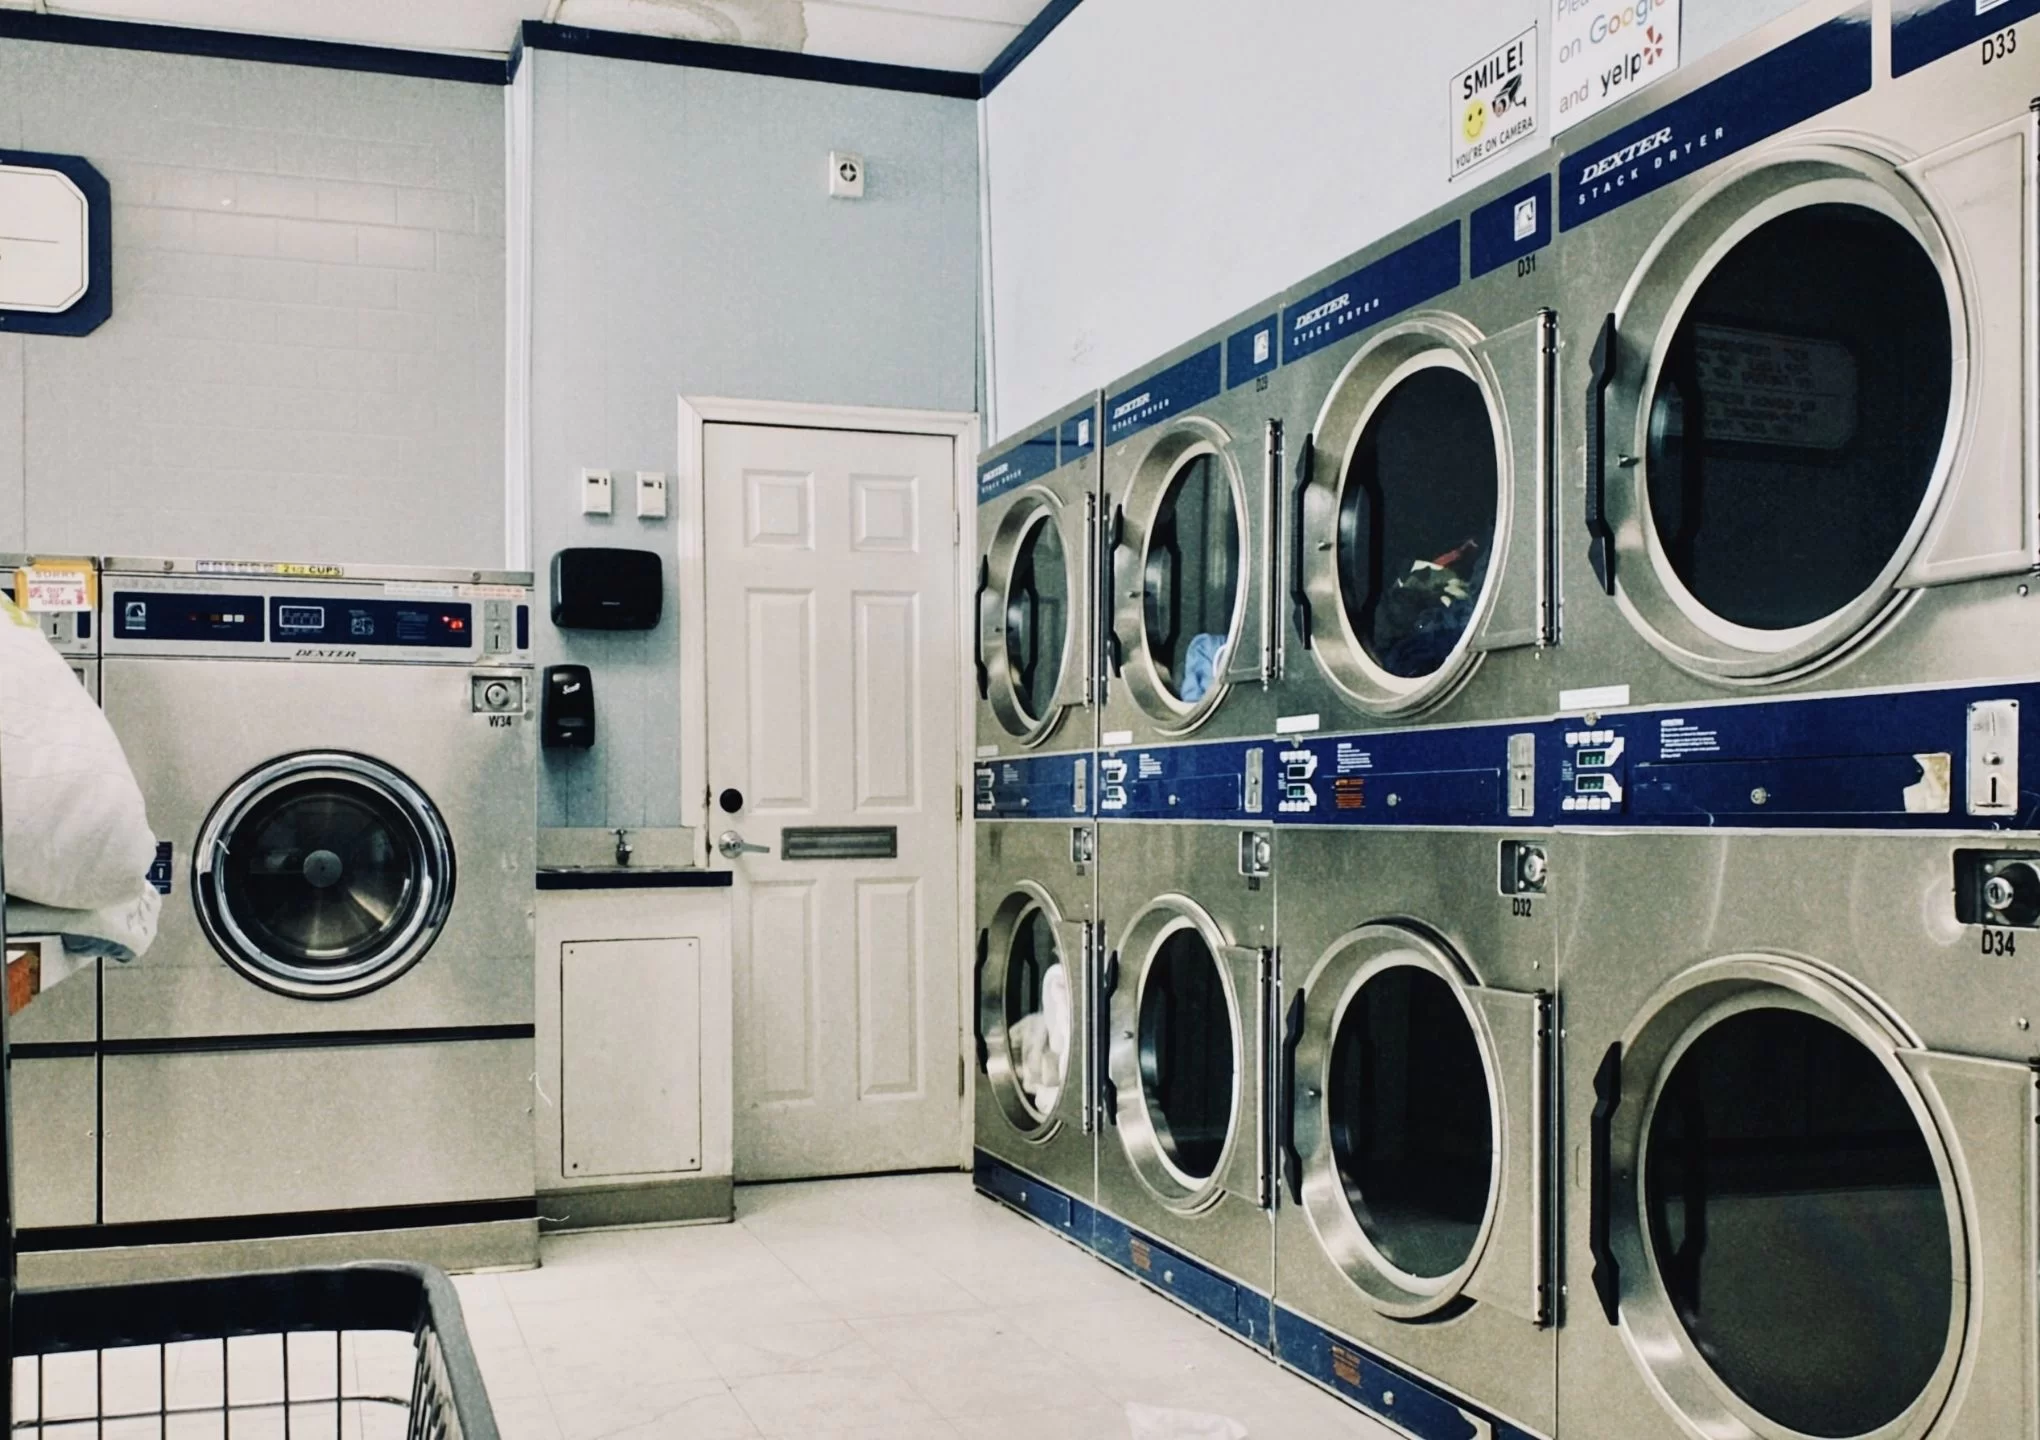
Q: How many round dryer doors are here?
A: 8